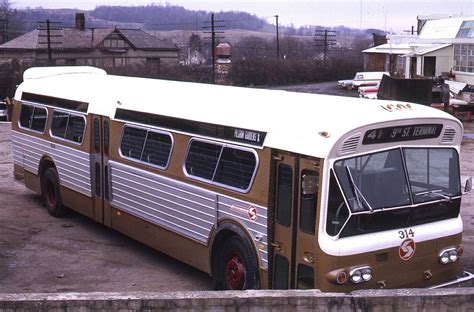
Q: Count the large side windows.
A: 4